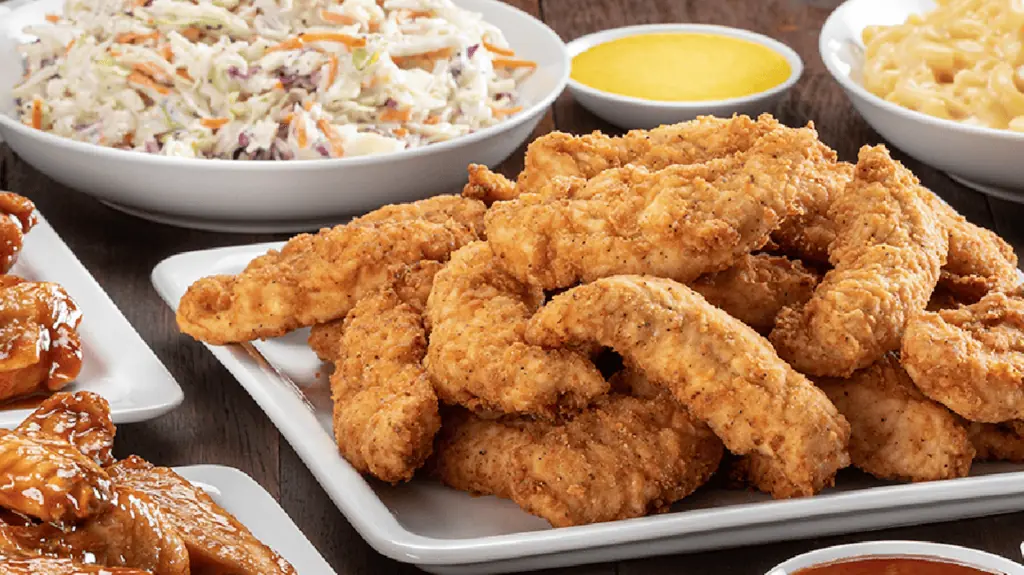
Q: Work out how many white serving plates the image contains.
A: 3